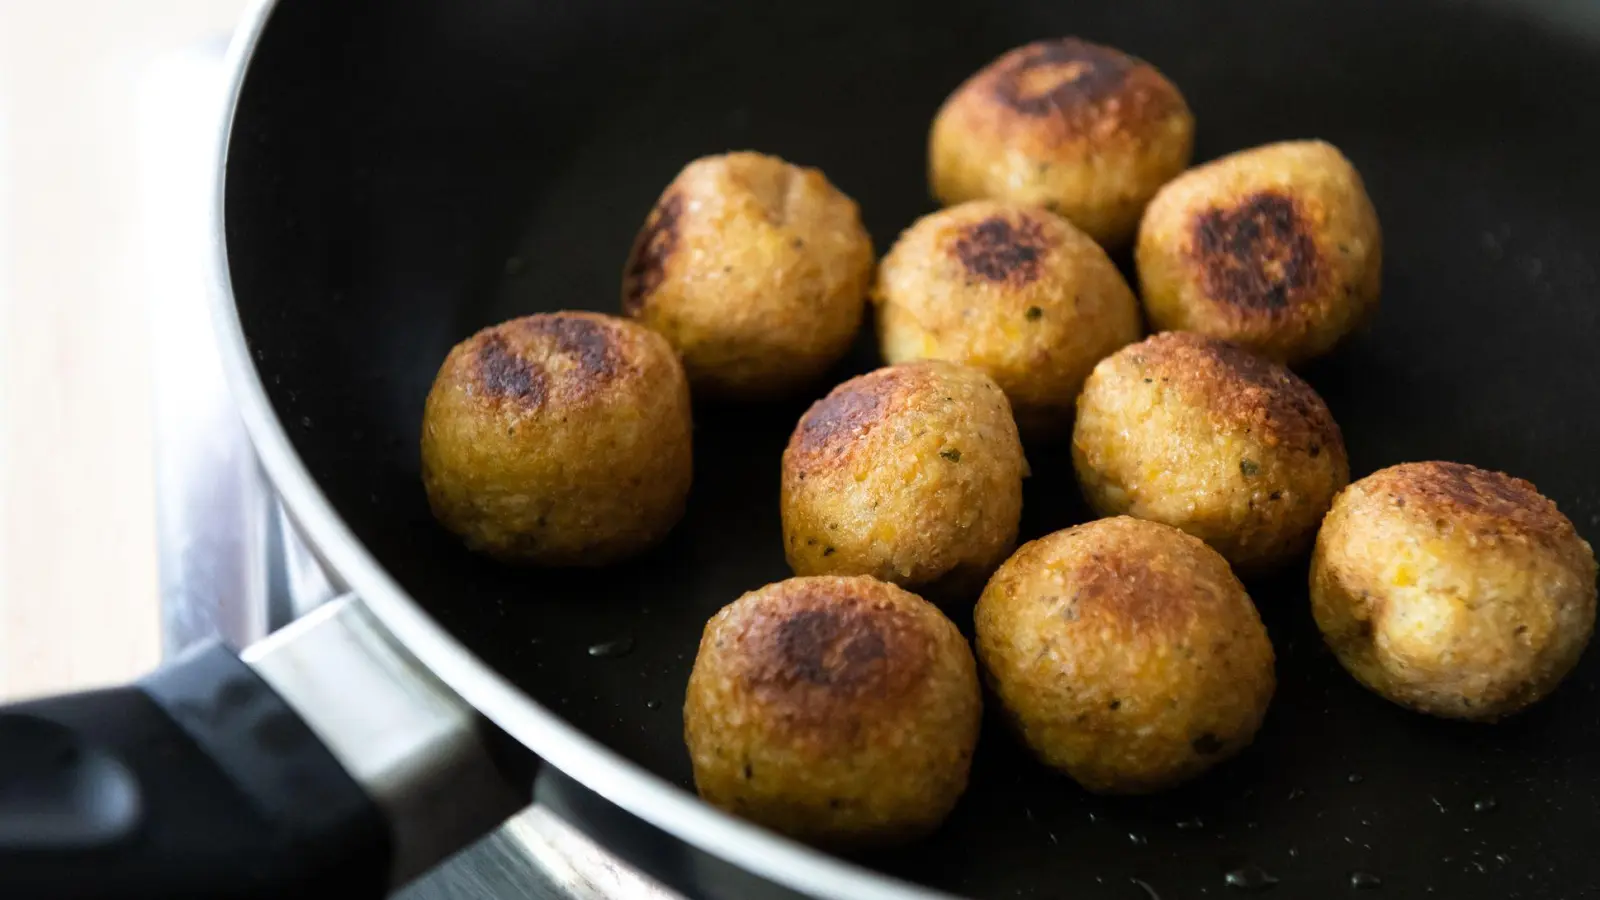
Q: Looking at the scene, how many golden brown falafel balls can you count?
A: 10